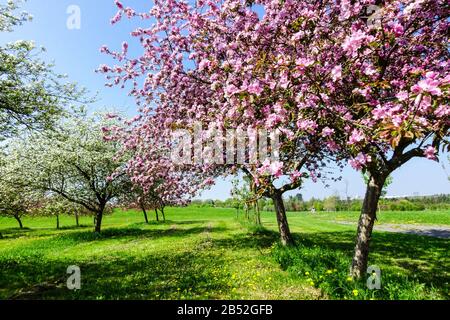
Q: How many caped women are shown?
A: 0